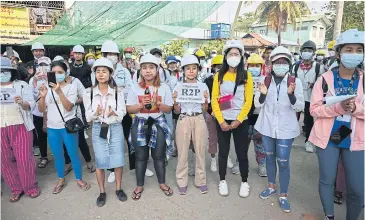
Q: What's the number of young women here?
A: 8